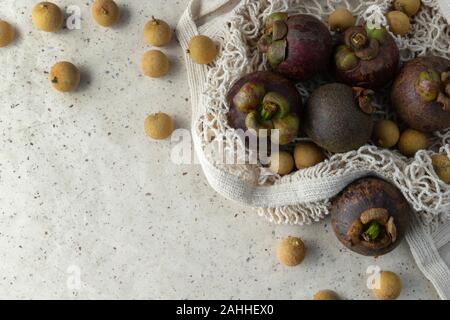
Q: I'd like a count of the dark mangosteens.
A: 6